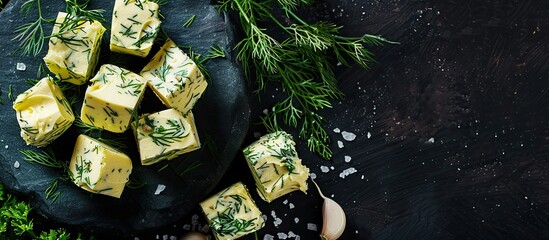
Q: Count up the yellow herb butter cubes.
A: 9